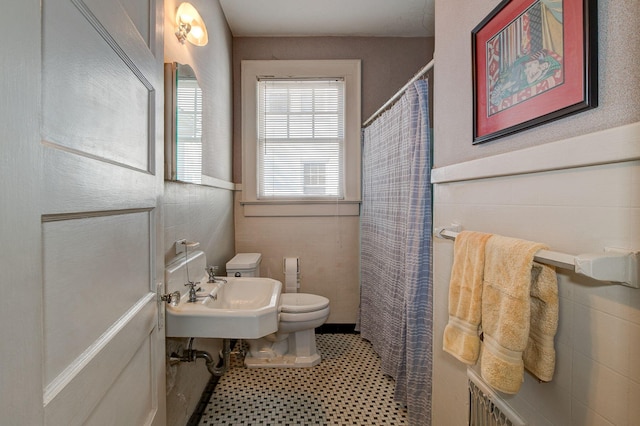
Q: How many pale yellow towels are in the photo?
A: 2